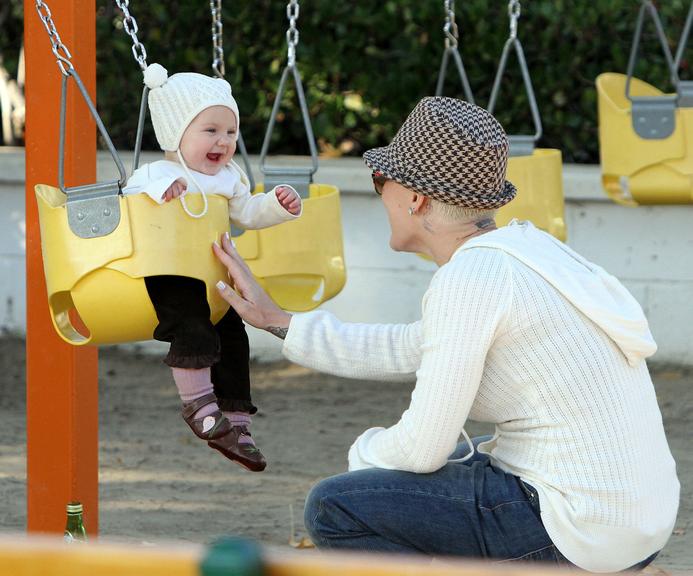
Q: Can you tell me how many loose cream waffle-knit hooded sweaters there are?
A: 1